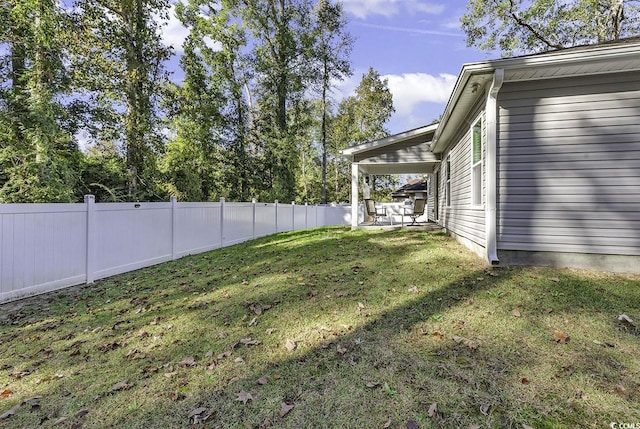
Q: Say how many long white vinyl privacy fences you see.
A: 1